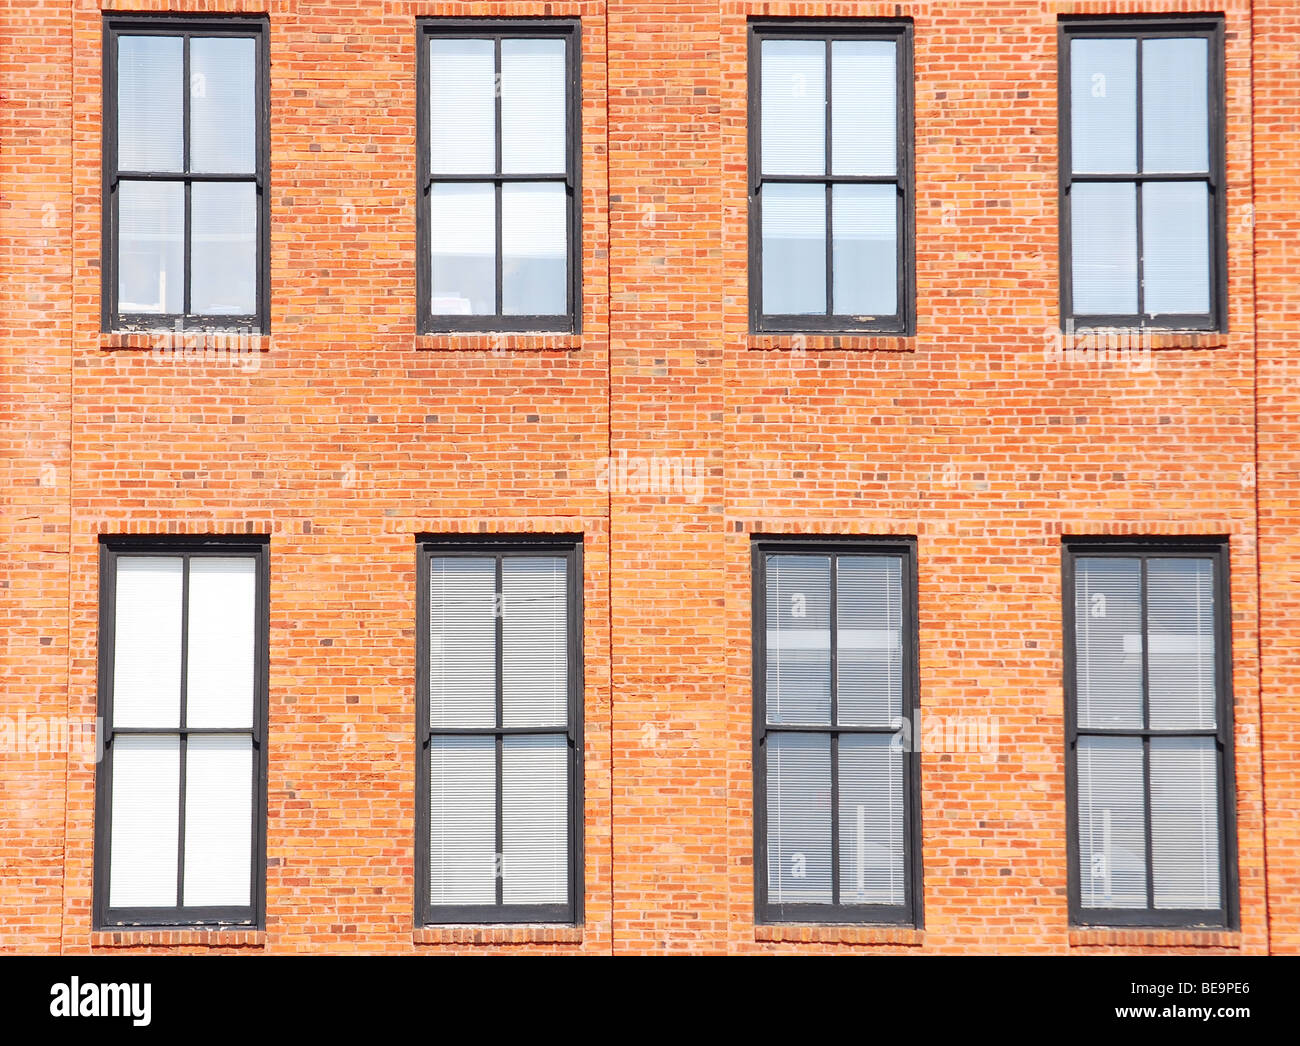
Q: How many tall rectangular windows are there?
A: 8